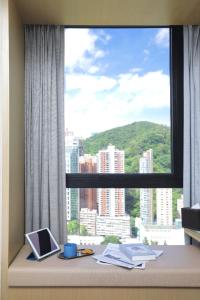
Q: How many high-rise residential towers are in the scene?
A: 5